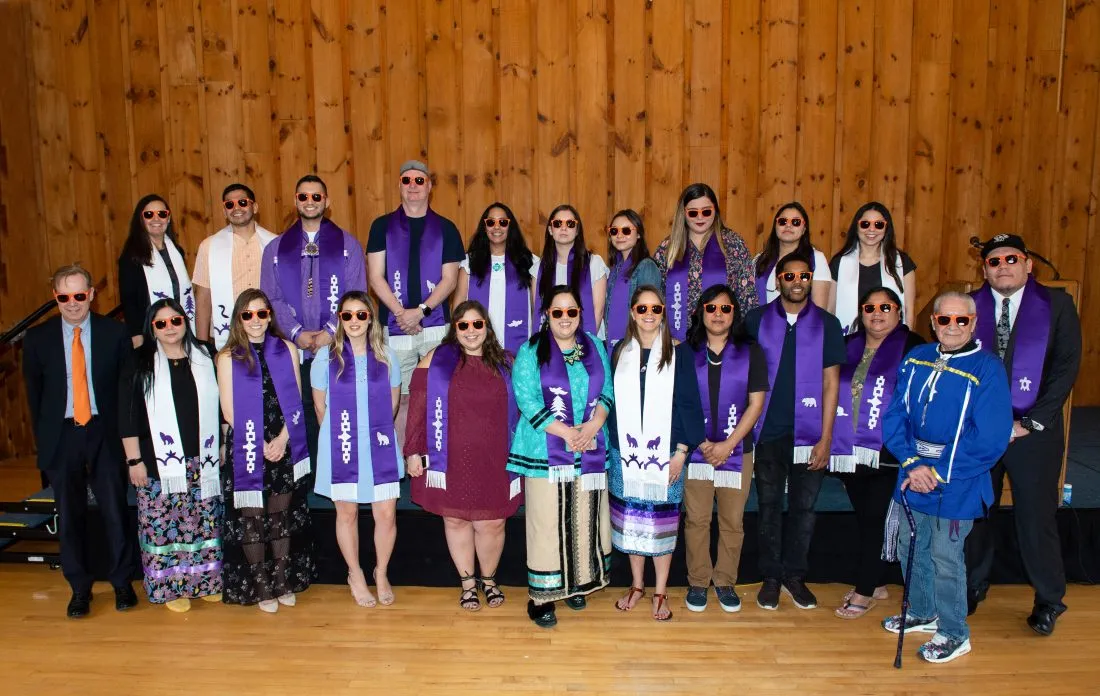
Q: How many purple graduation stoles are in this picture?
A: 15